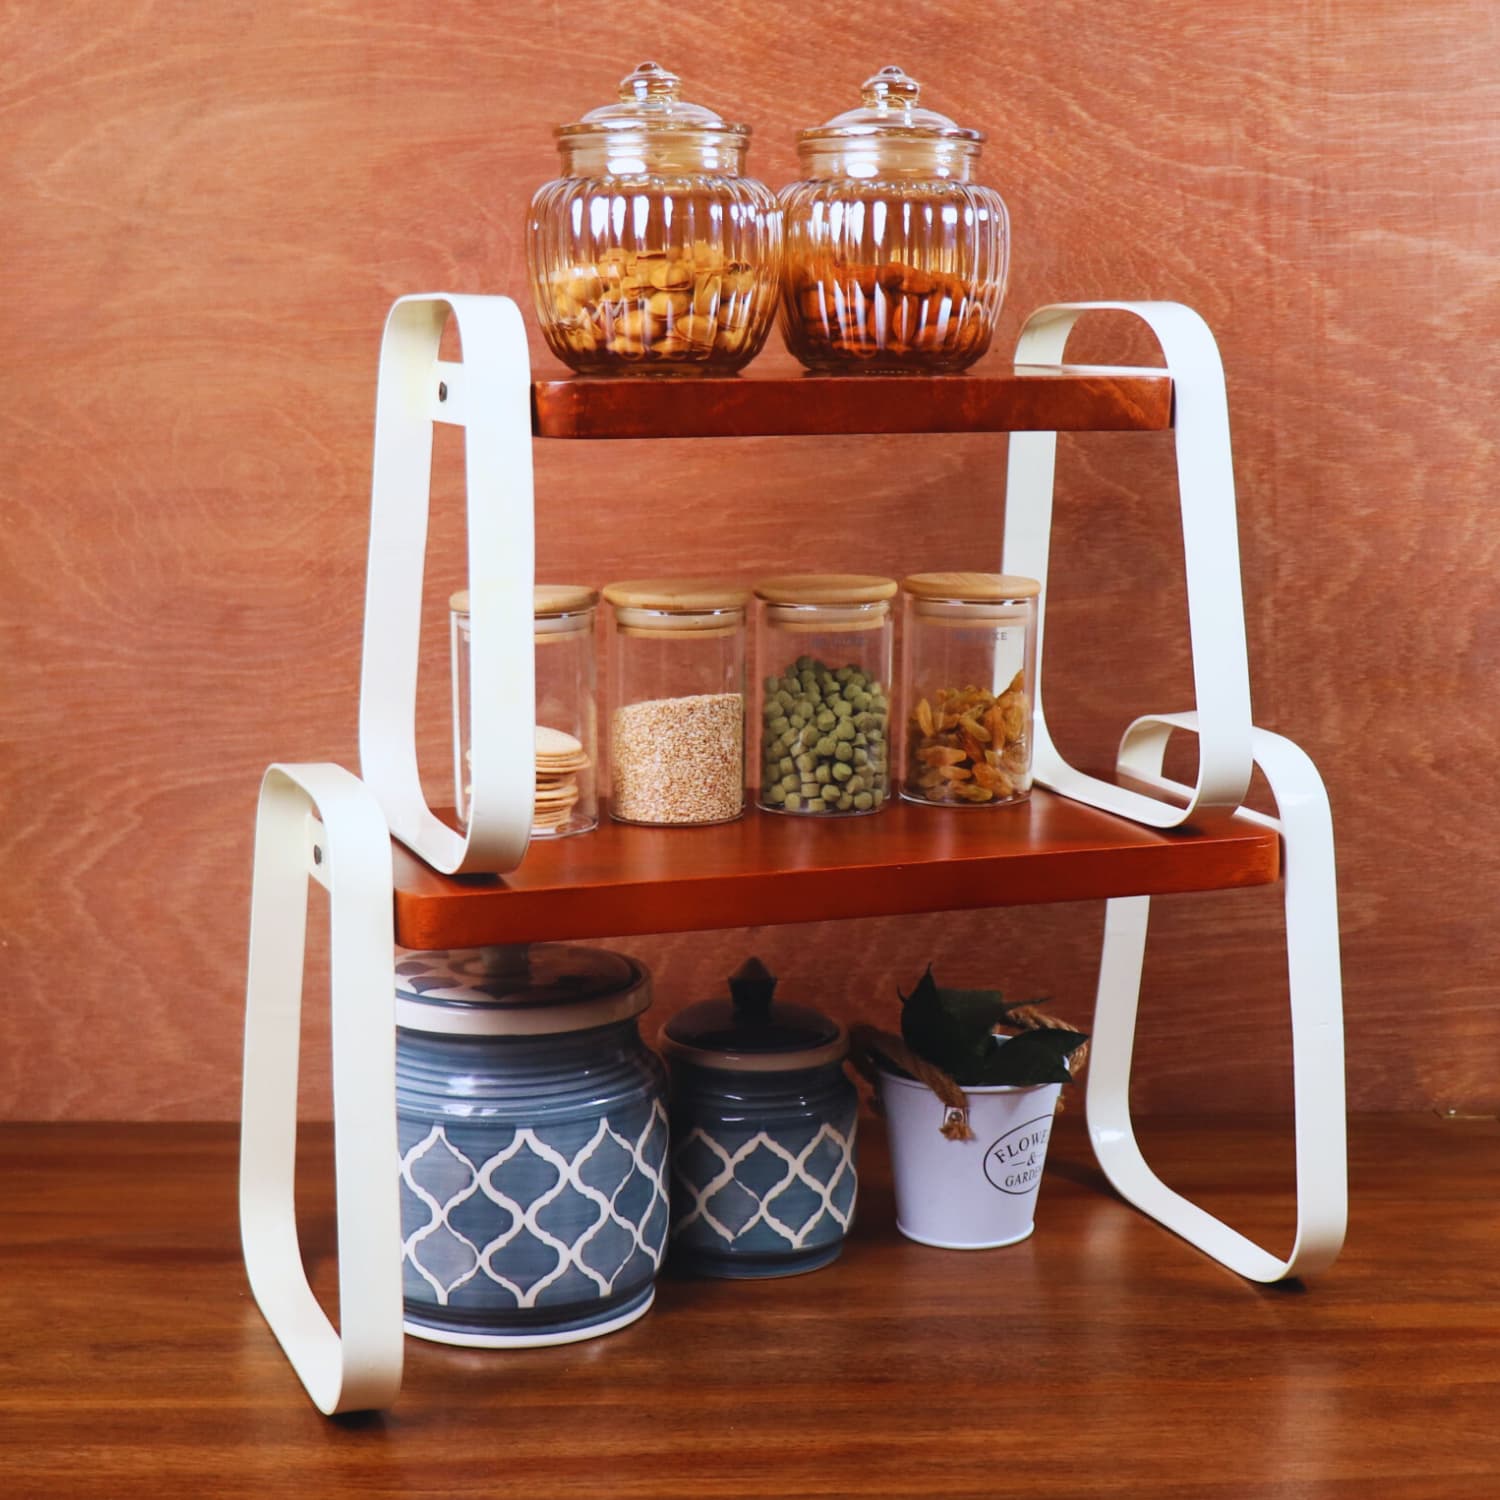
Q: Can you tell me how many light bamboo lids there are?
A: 4